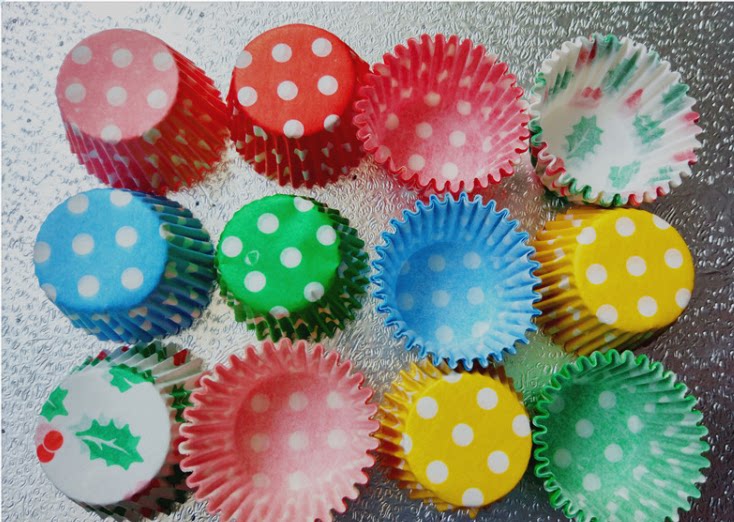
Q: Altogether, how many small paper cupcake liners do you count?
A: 12